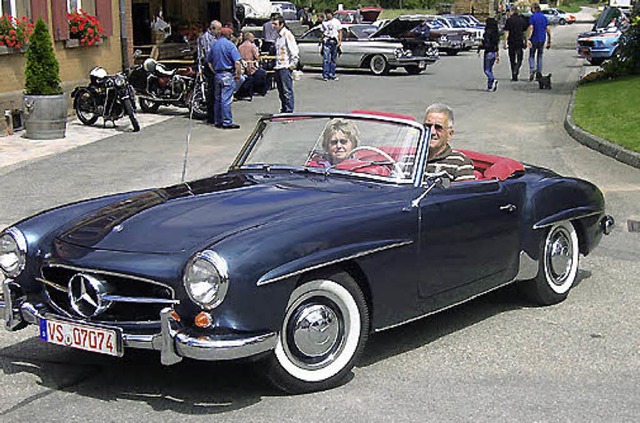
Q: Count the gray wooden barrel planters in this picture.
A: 1